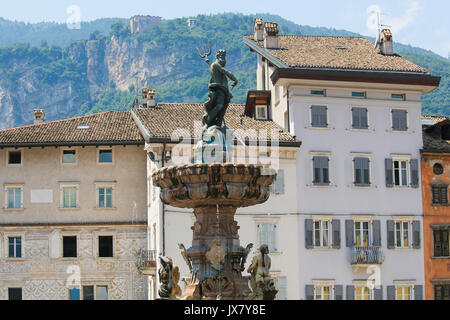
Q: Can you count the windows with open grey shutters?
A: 7